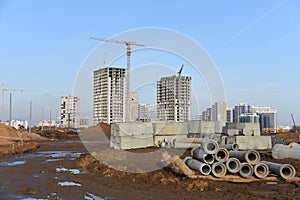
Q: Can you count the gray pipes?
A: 11